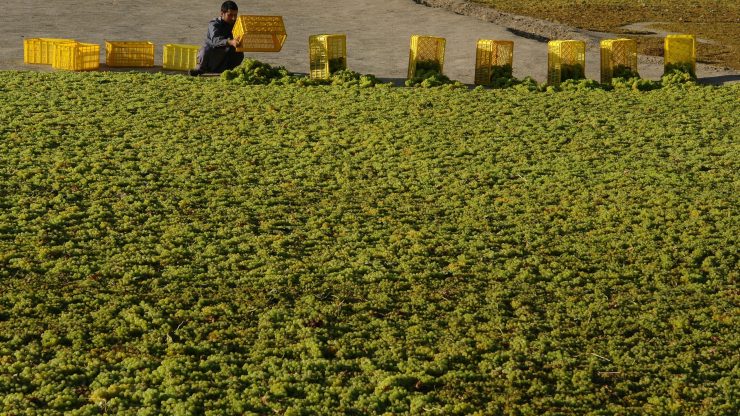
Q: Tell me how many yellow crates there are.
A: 11